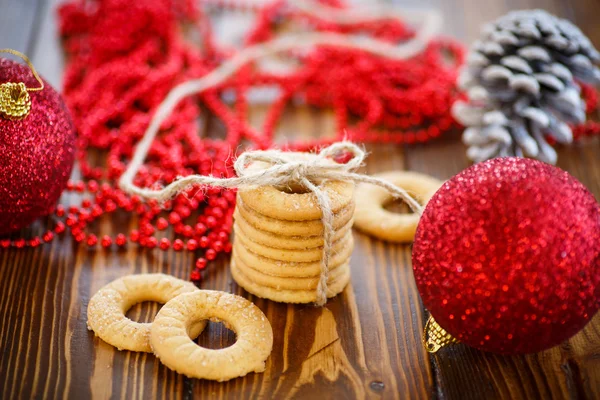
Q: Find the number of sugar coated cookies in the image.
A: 10